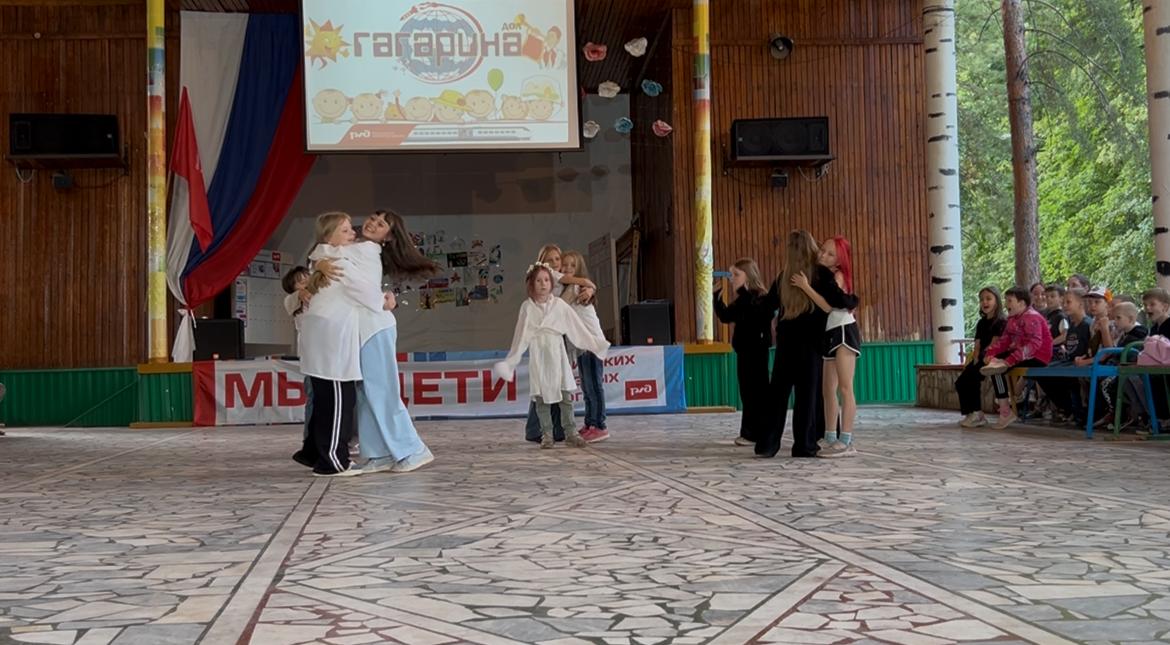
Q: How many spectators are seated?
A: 10